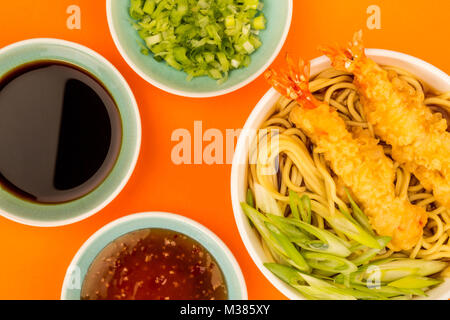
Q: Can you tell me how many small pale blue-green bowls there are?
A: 3